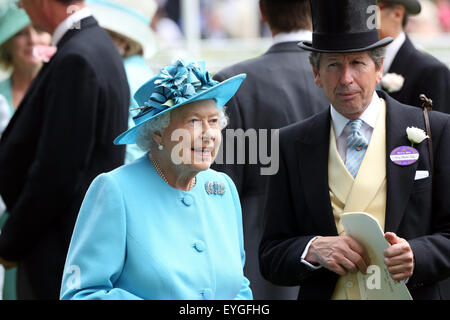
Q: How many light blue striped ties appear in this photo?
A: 1